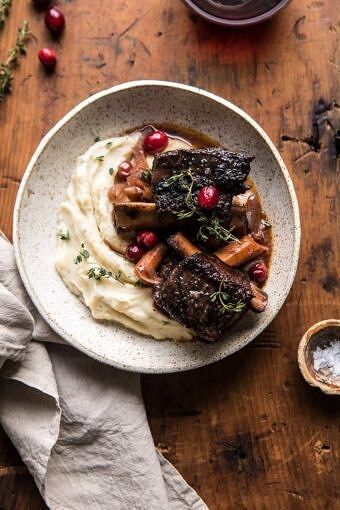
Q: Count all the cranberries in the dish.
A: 6